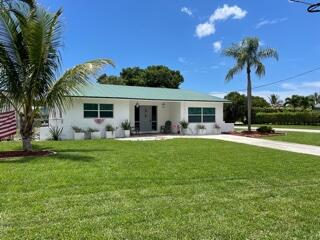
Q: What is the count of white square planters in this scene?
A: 7